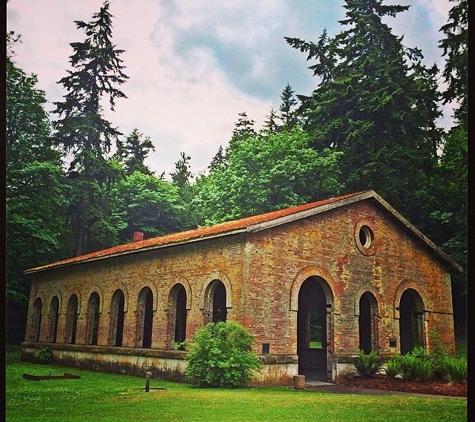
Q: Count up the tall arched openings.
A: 11